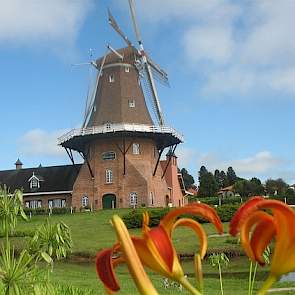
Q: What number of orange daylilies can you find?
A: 2